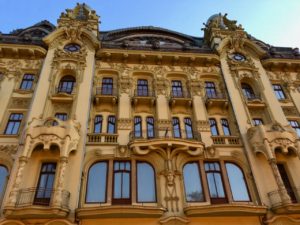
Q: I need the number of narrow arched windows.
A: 8